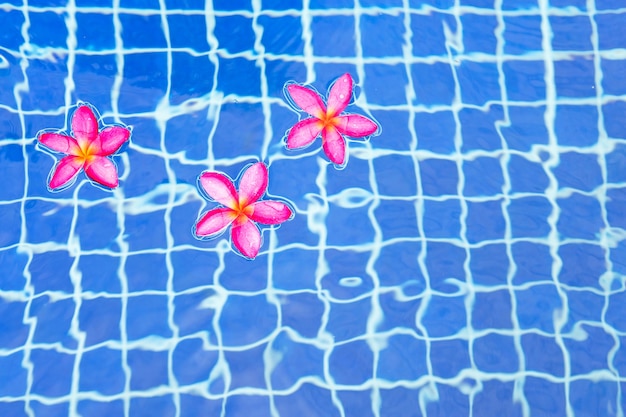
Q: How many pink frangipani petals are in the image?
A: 15